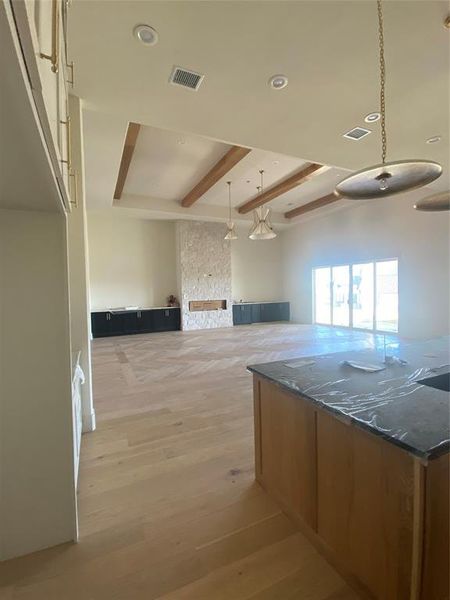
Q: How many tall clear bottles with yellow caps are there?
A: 0